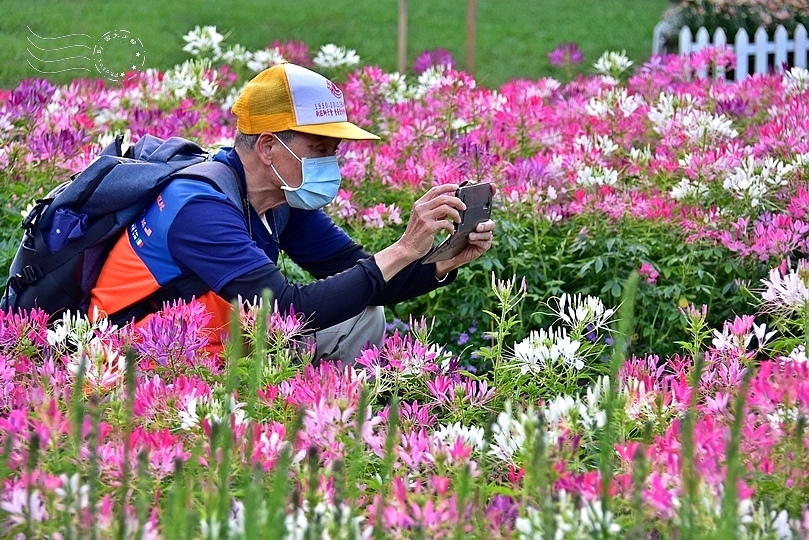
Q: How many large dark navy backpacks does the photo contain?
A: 1